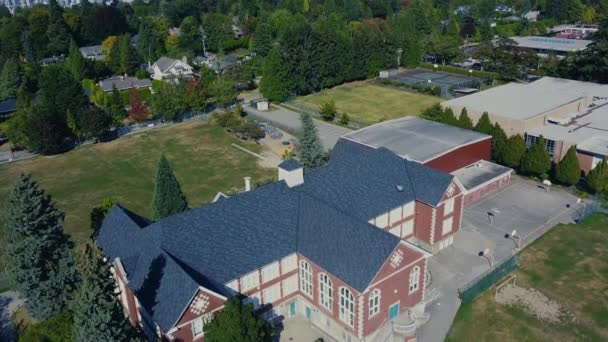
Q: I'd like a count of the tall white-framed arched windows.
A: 5